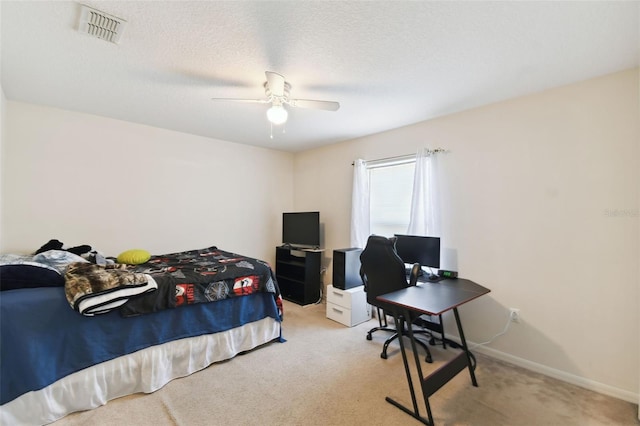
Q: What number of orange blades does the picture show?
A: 0